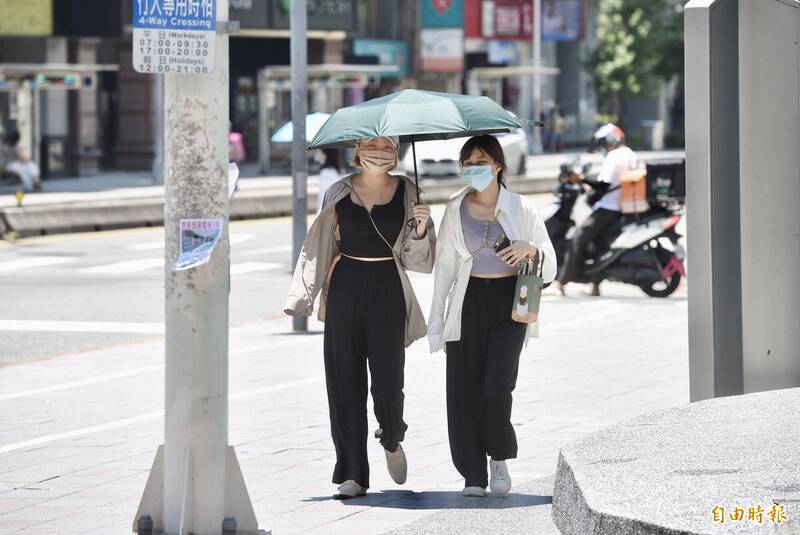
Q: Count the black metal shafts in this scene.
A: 1